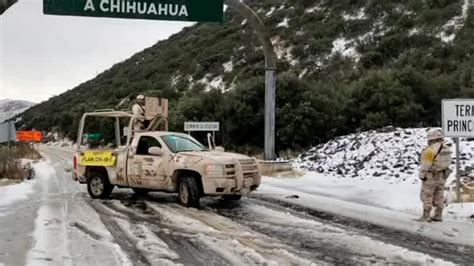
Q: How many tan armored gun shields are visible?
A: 1